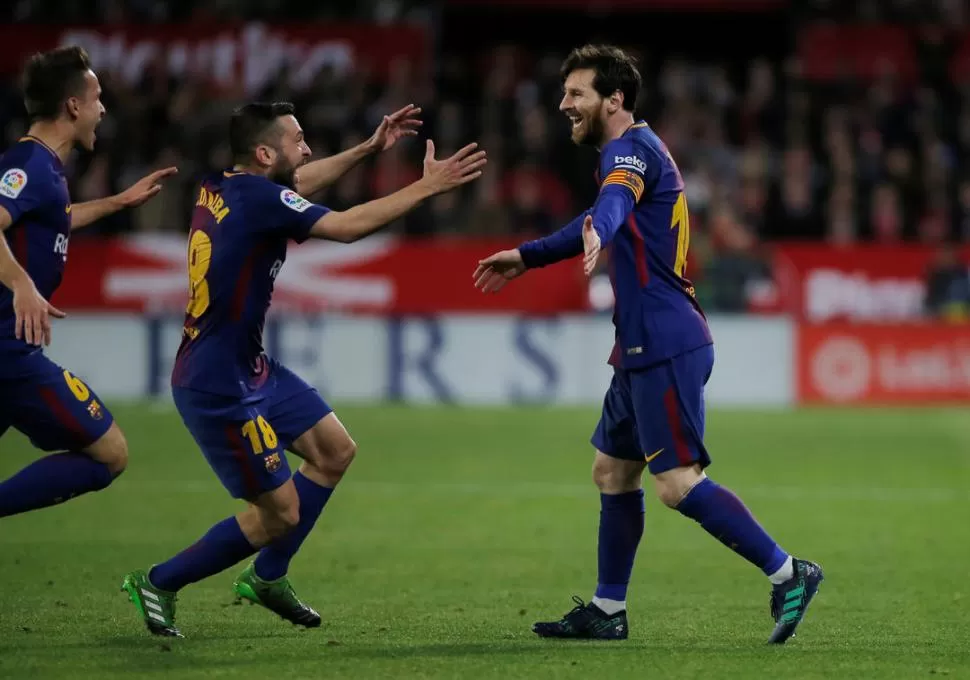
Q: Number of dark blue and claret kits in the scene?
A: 3